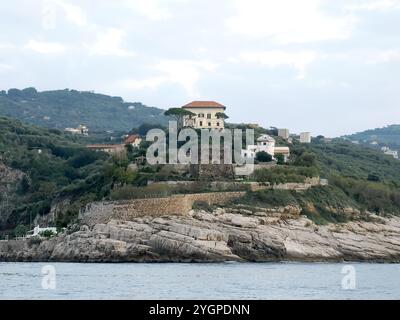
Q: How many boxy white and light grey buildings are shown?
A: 2